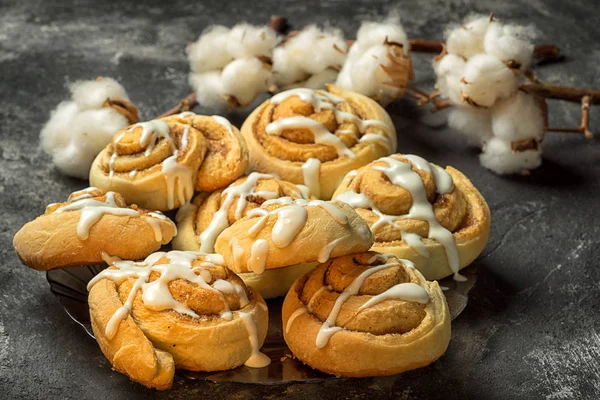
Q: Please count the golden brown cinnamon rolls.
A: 8